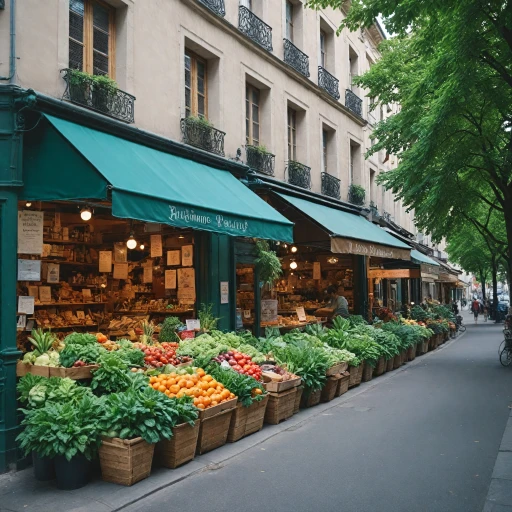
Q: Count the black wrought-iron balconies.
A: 11